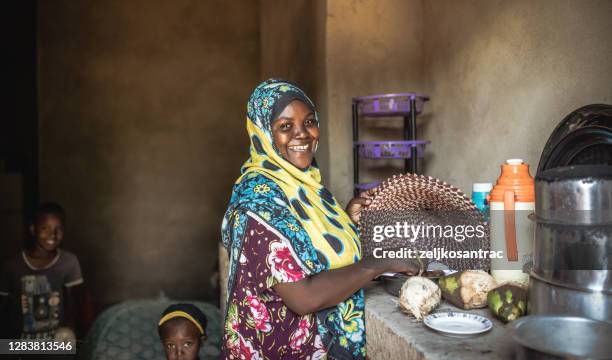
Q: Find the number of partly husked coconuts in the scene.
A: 3